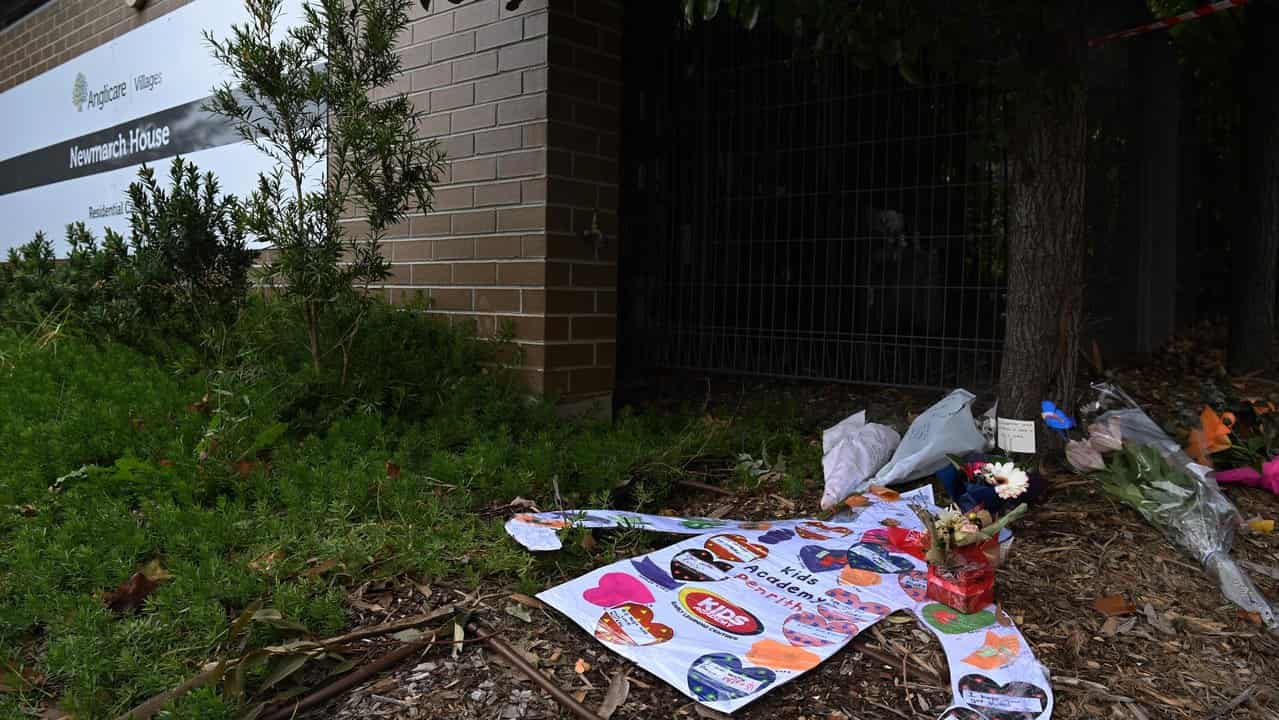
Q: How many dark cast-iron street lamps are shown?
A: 0